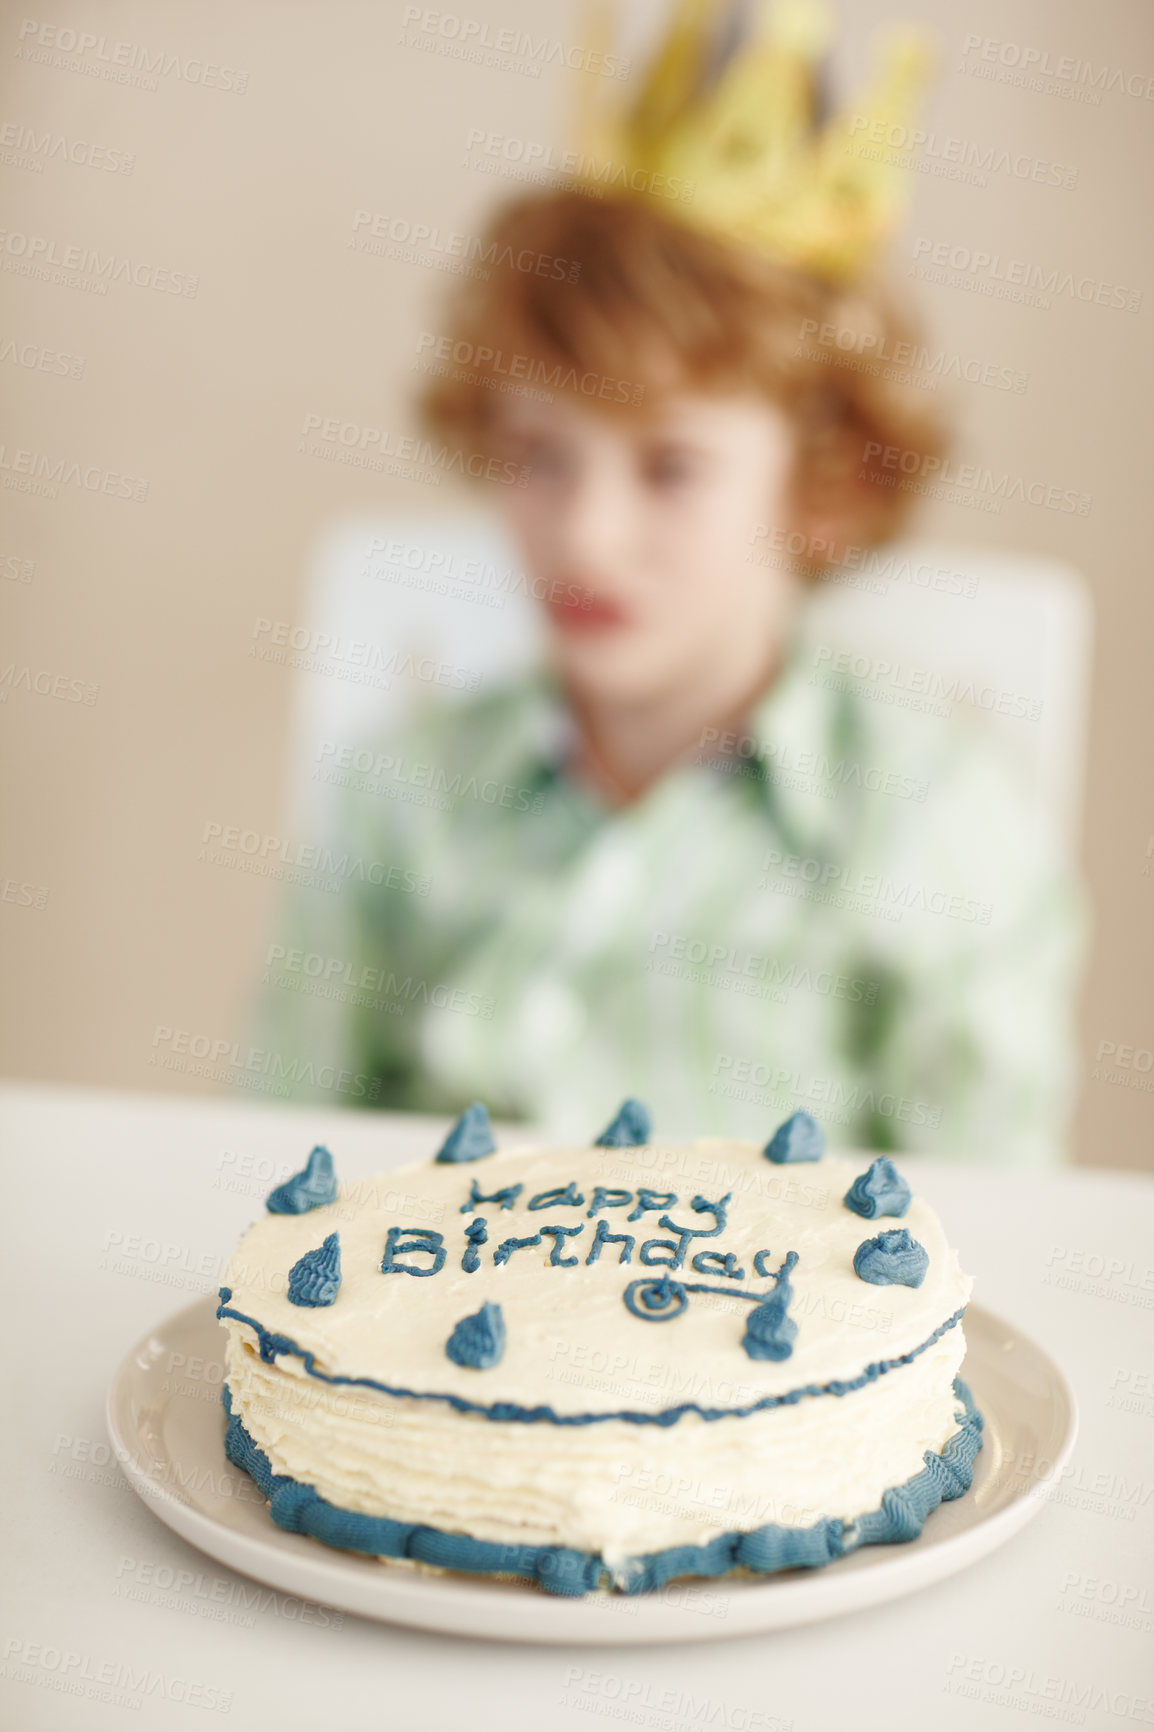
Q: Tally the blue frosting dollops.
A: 9